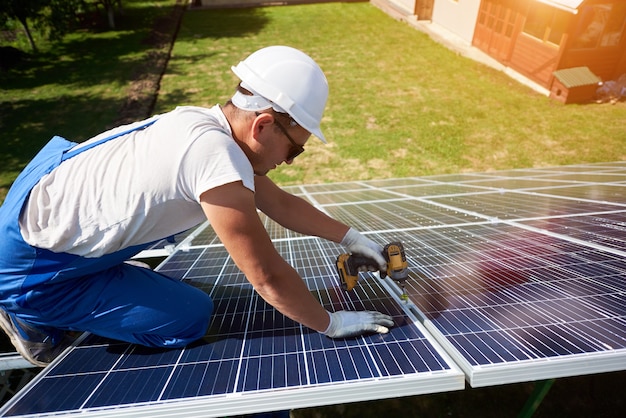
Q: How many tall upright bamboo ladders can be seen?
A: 0